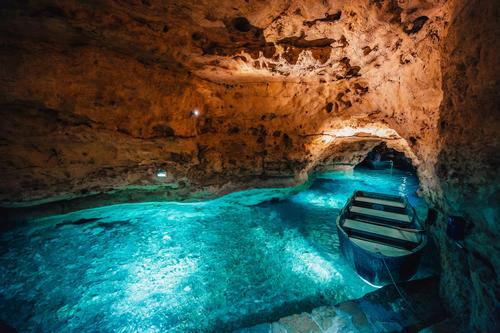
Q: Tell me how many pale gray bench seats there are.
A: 4